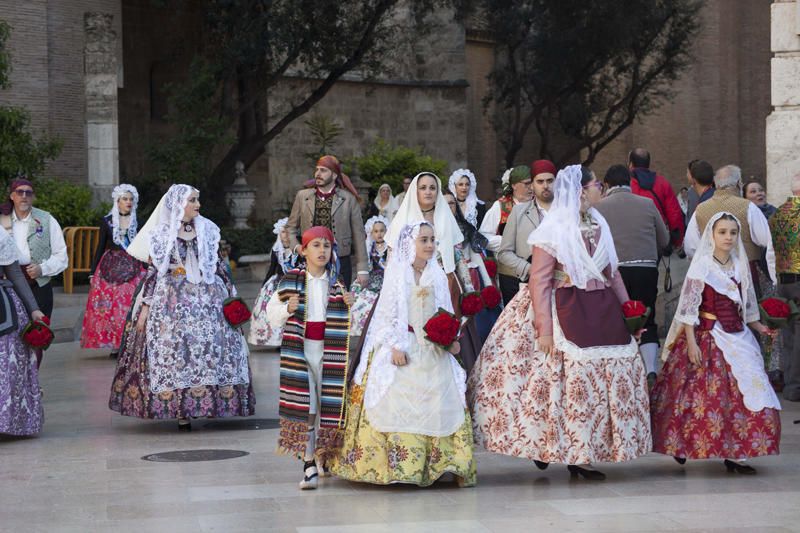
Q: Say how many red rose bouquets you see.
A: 8